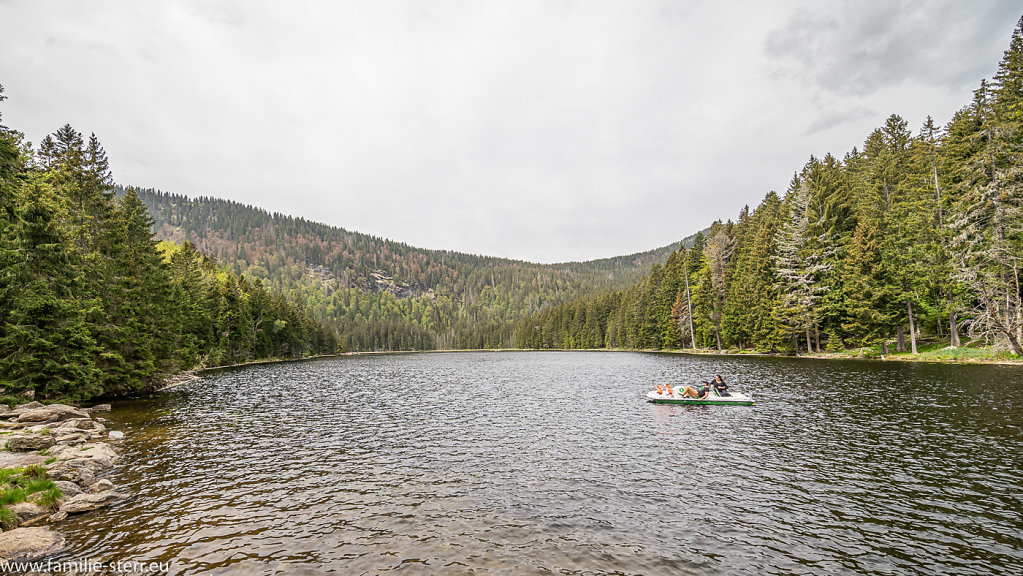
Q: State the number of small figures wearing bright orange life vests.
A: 2